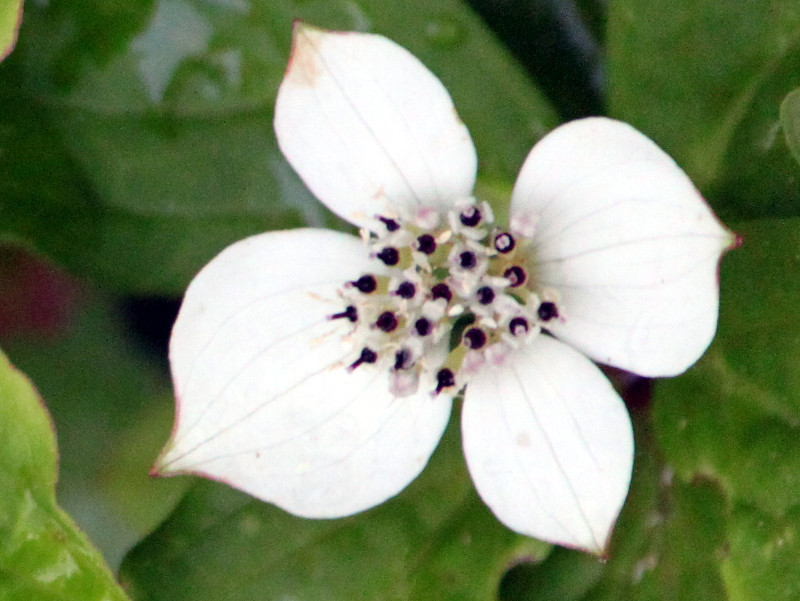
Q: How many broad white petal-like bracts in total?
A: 4